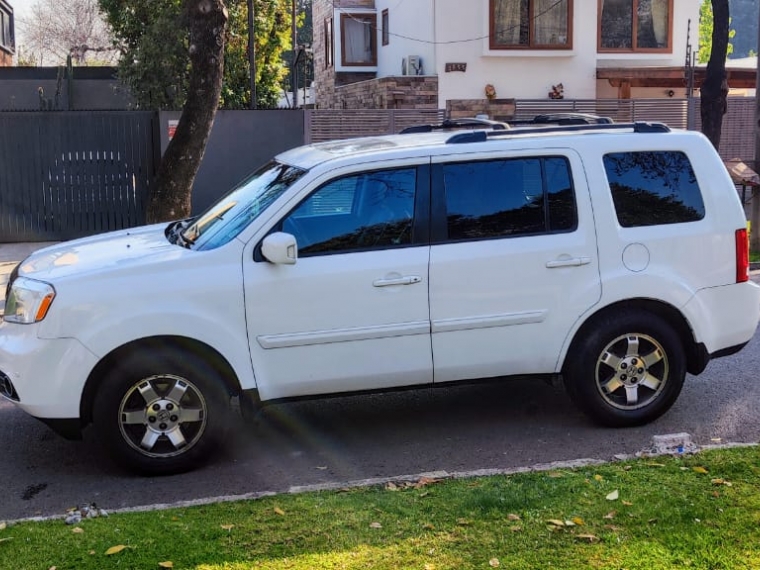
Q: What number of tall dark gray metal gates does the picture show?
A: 1